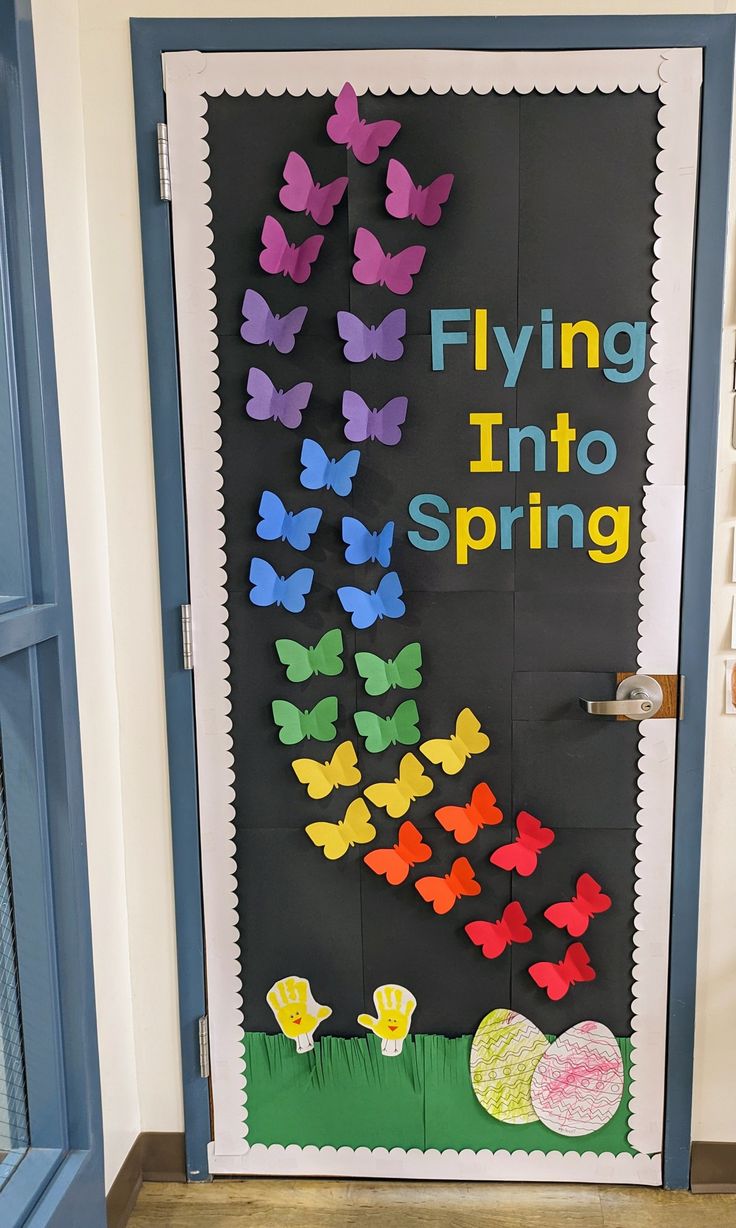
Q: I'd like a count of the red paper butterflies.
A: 4